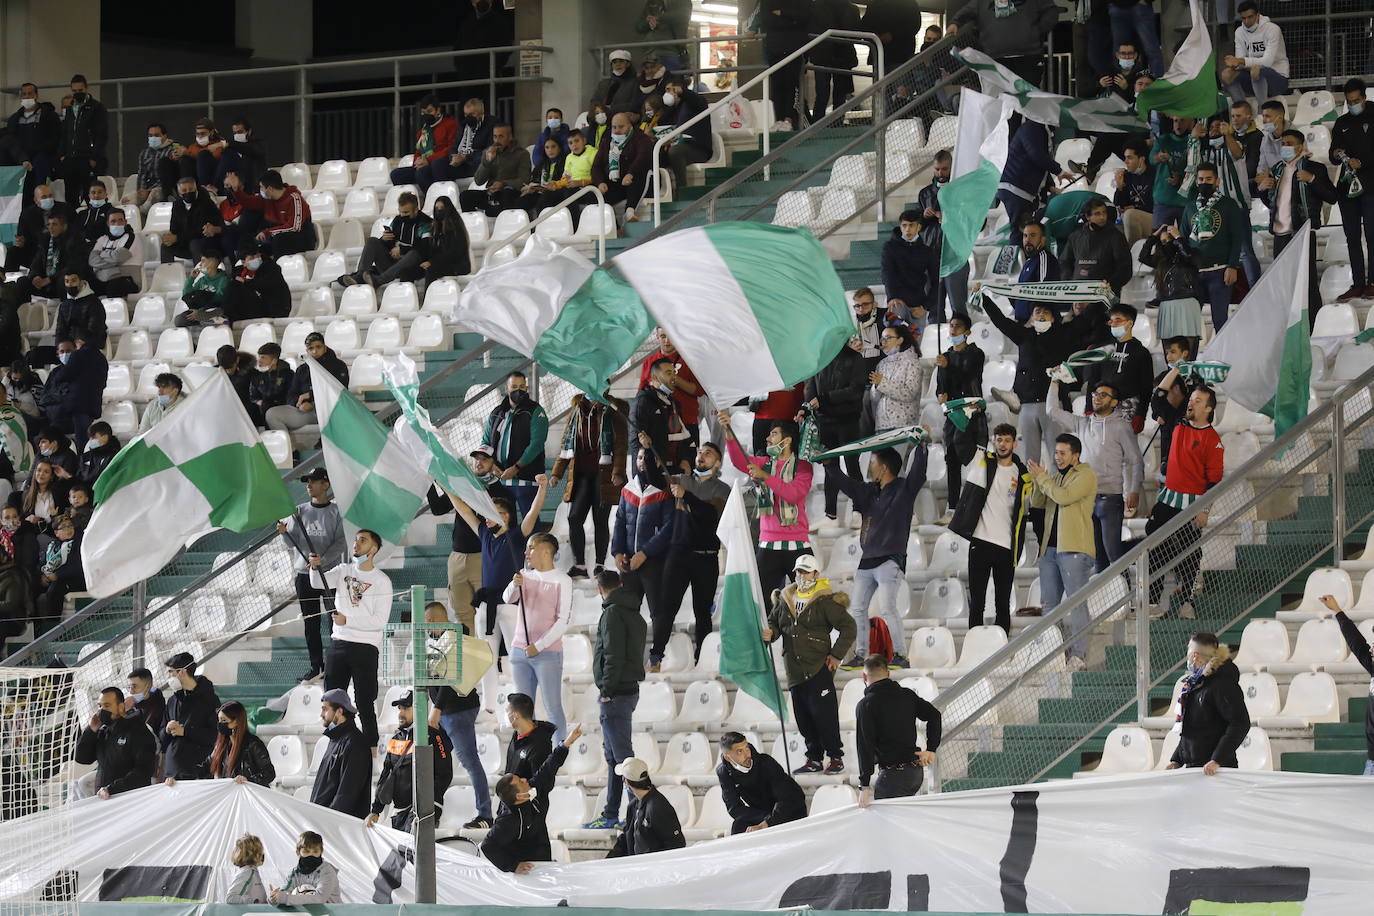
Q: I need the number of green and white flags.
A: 11